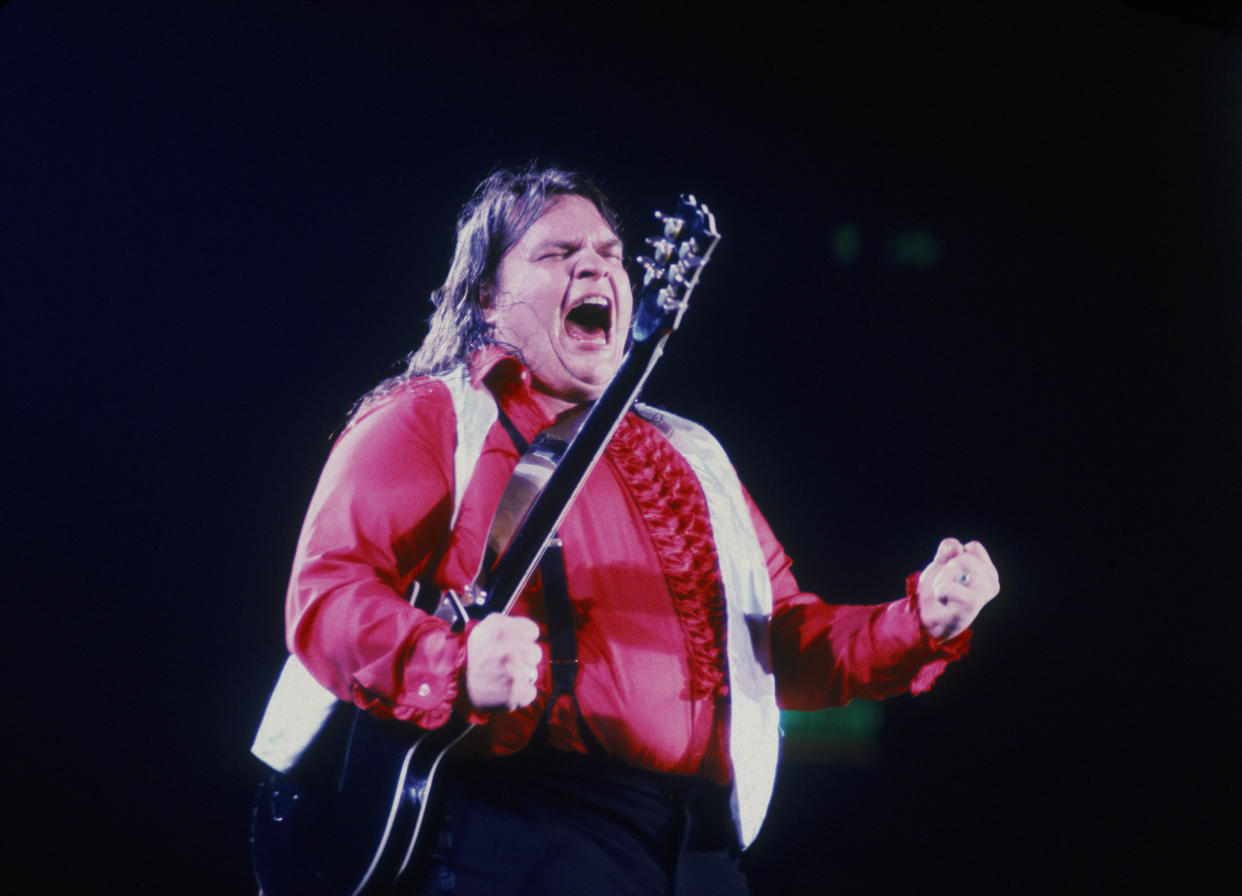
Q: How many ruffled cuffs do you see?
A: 2